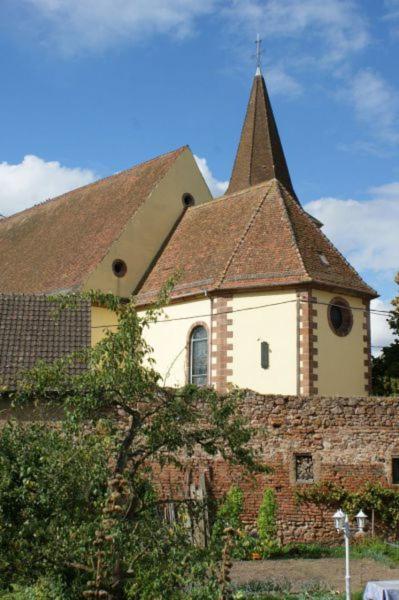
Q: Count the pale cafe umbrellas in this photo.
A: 0